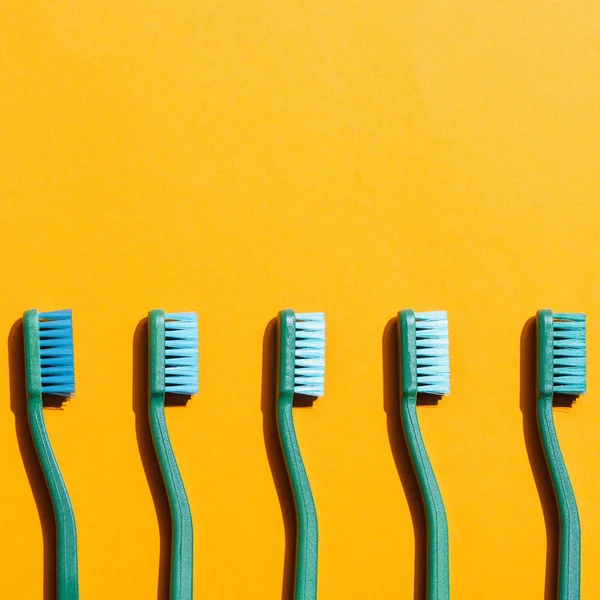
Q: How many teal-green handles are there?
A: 5